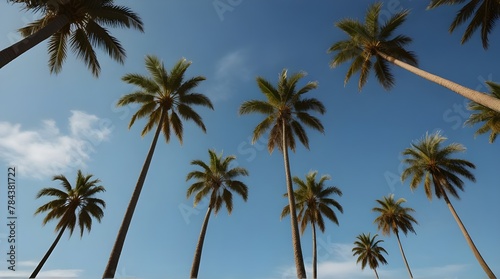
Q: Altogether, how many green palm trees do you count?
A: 12